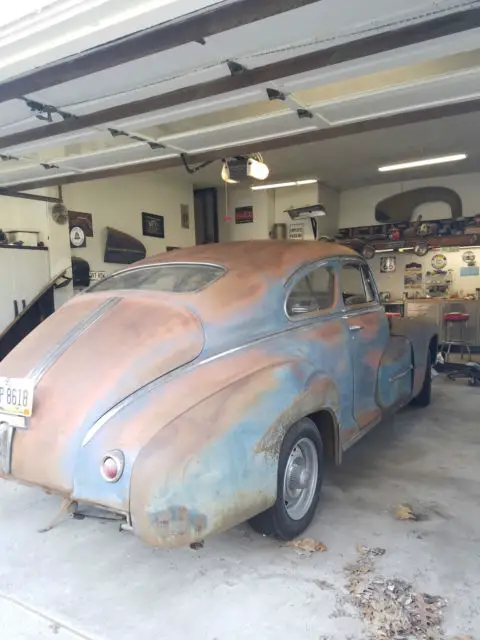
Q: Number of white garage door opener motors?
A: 1